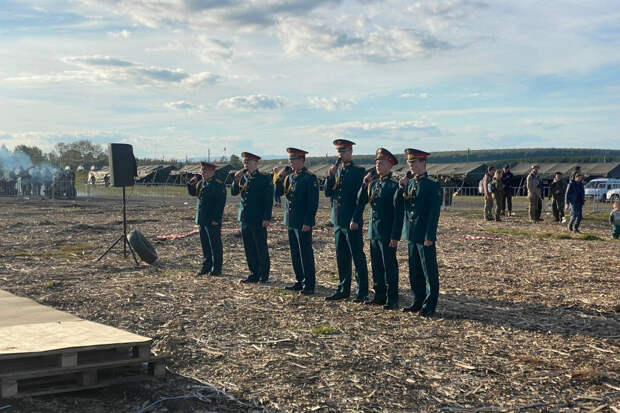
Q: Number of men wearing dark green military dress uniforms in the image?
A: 6